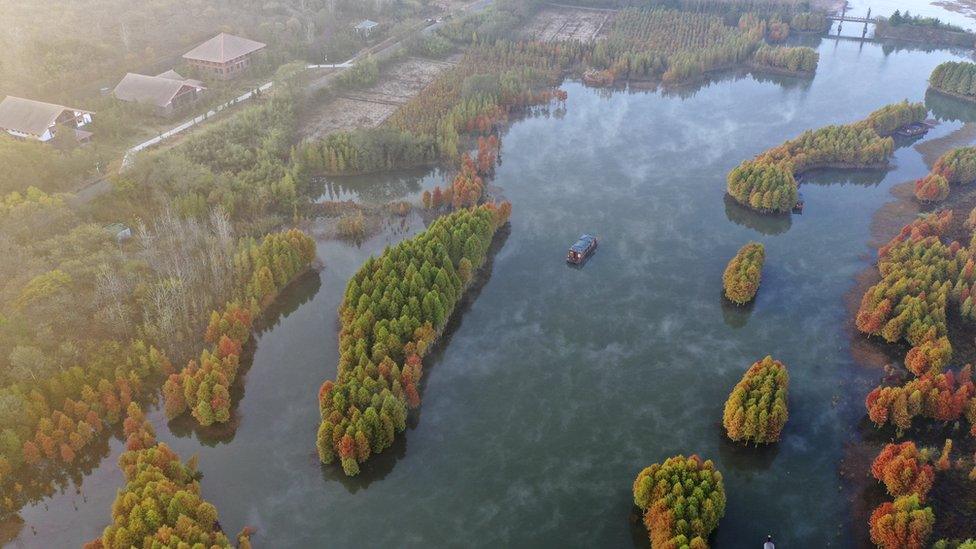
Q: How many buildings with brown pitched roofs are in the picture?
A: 3